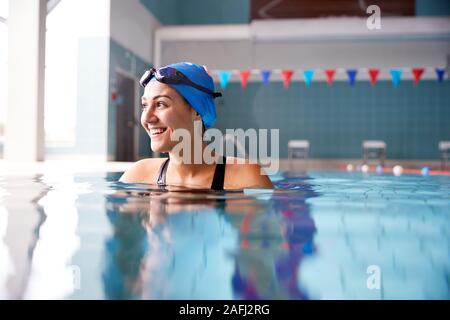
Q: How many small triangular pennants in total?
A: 11